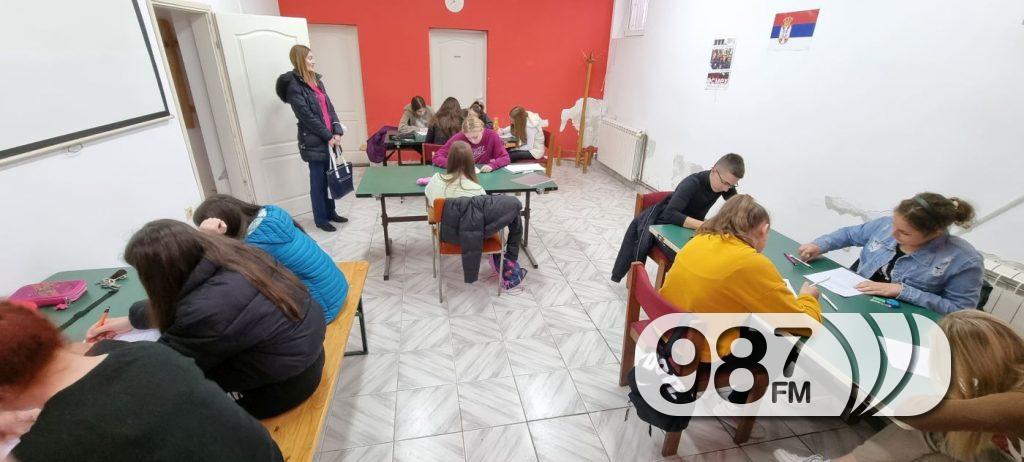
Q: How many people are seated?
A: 13